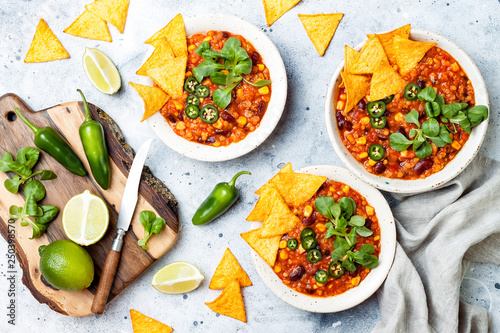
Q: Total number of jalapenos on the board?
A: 2